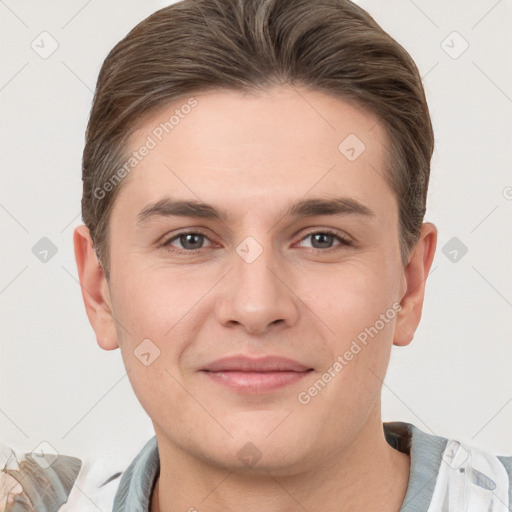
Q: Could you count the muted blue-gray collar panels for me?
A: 2